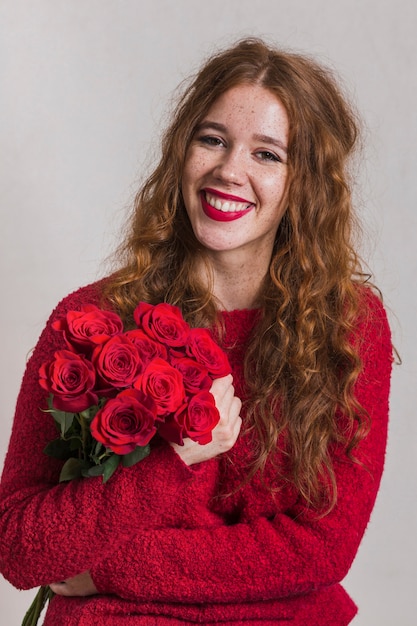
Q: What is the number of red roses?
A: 10